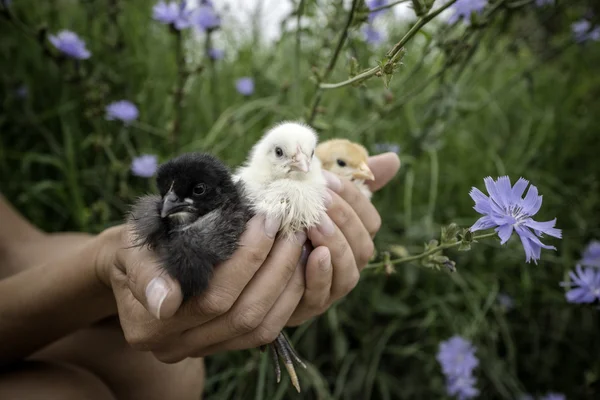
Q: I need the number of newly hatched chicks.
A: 3